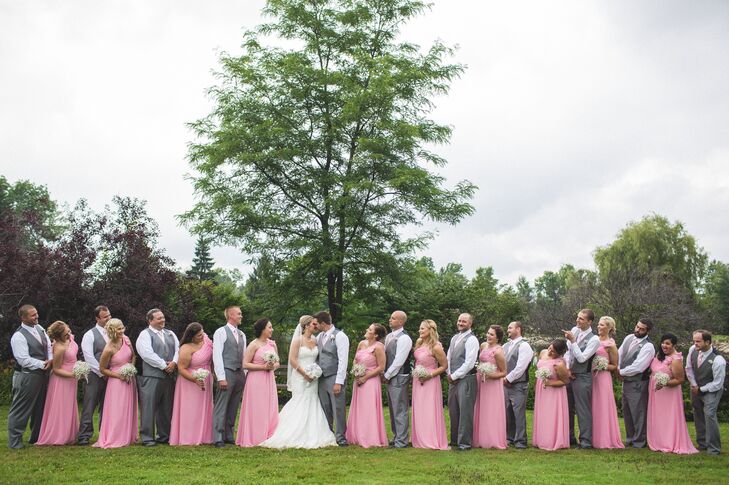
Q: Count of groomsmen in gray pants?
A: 10